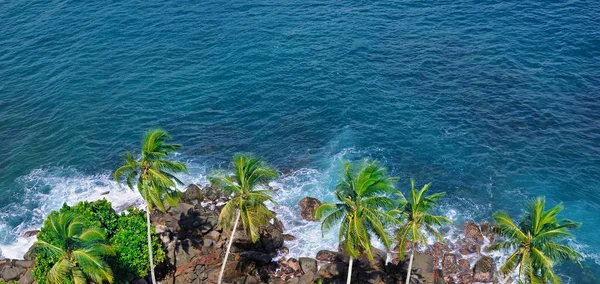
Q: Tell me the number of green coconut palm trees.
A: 6